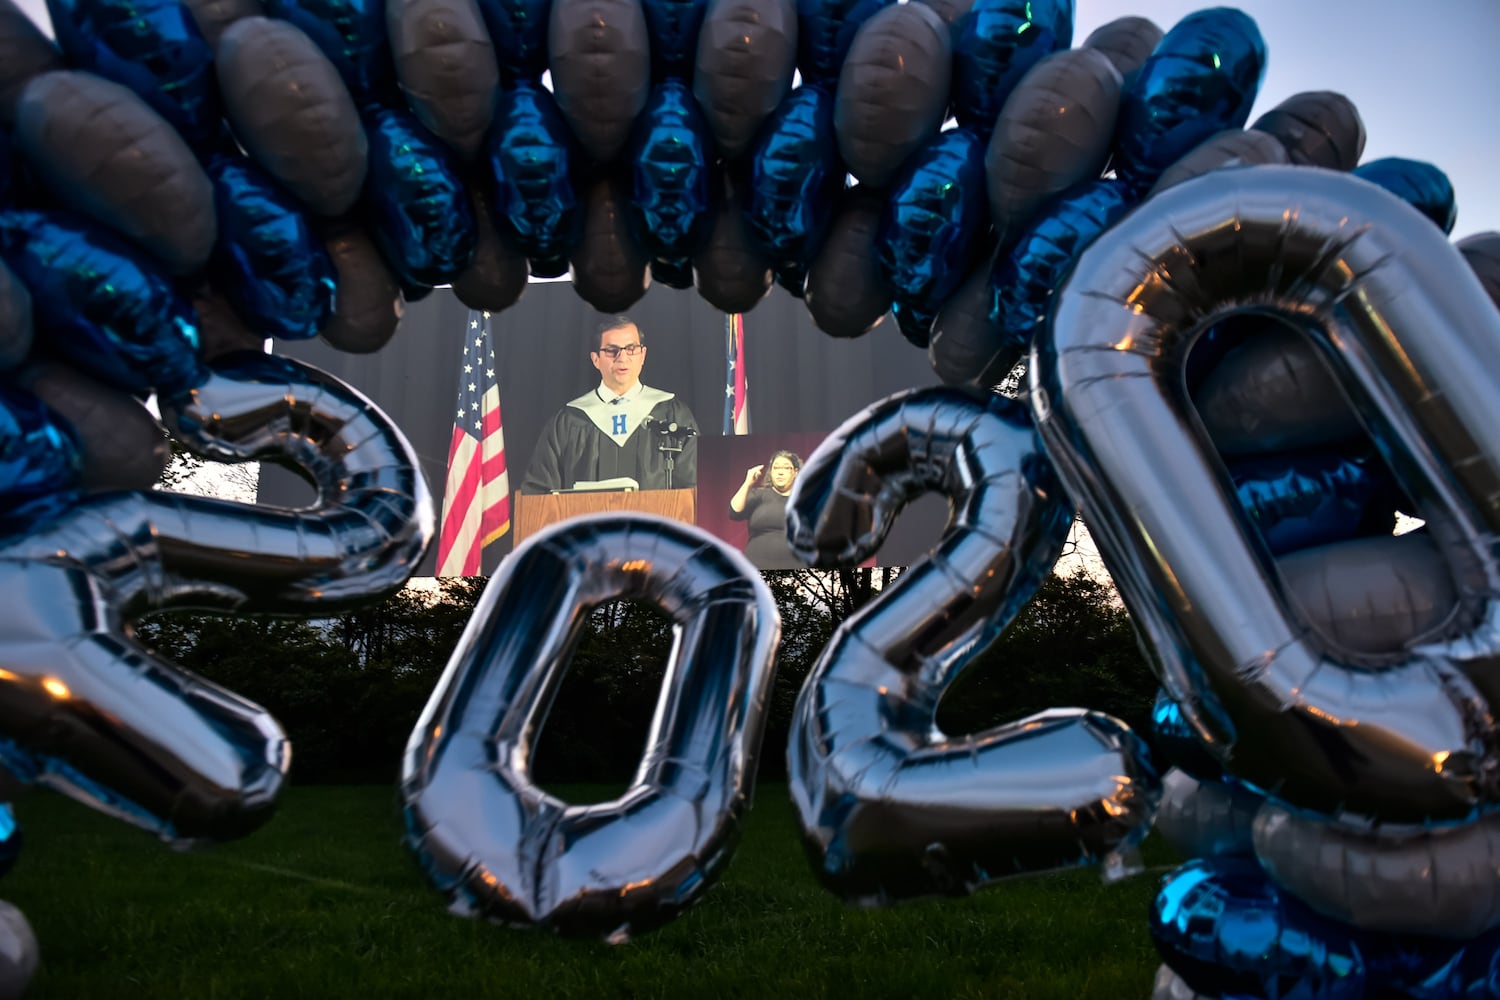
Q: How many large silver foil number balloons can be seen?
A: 4